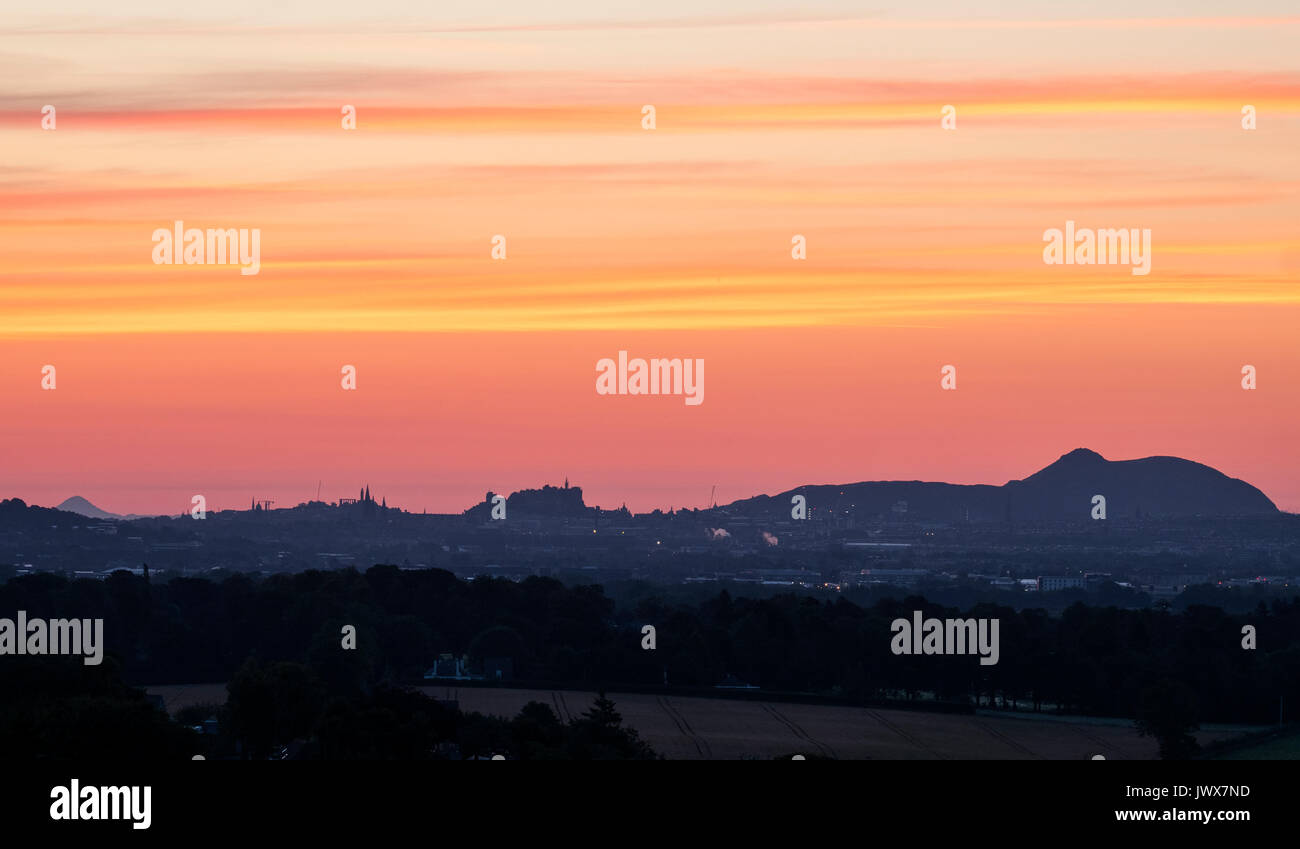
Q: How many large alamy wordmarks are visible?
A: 6